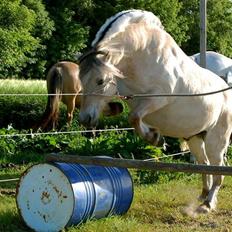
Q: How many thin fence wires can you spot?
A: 3